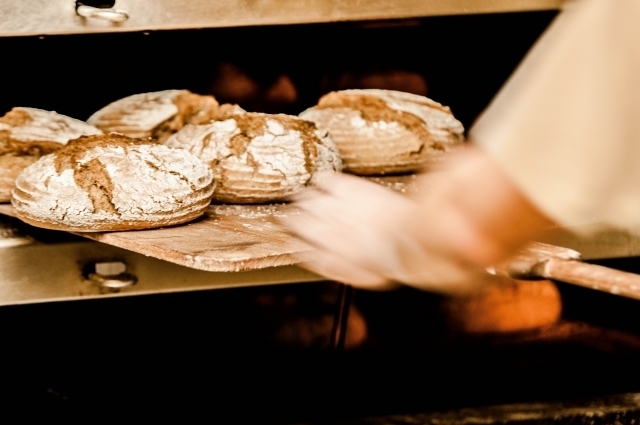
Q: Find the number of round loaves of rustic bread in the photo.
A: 5